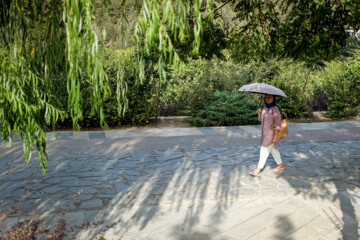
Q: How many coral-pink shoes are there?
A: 2